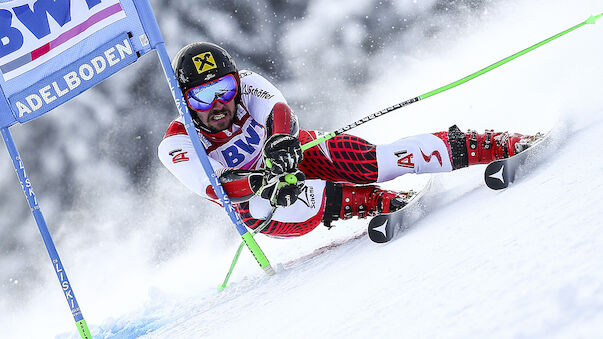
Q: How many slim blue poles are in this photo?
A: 2